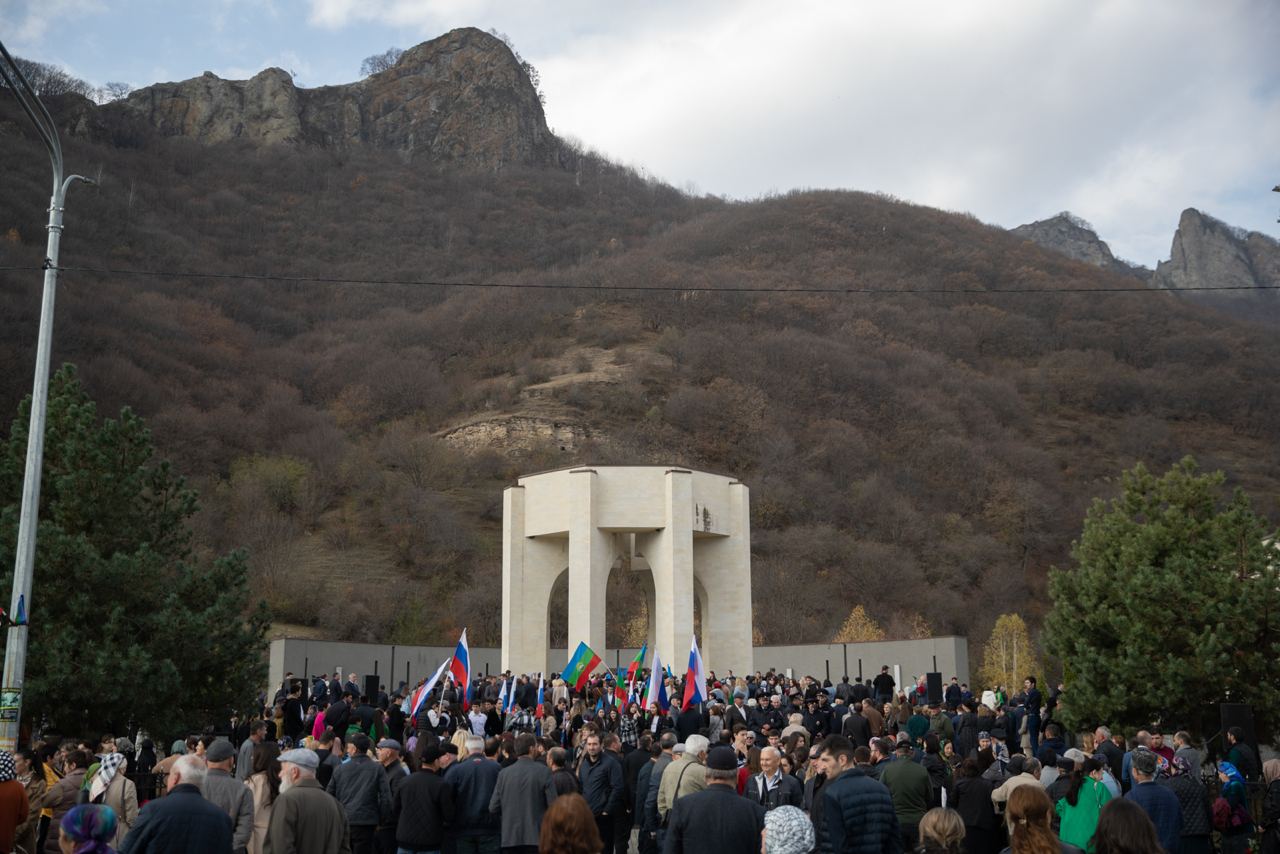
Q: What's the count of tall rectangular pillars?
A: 4